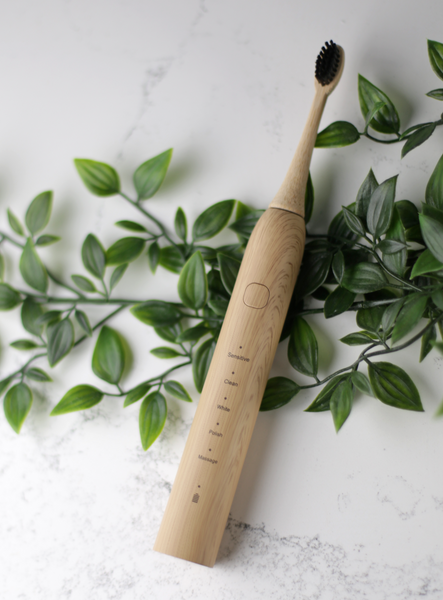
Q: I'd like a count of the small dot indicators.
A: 6